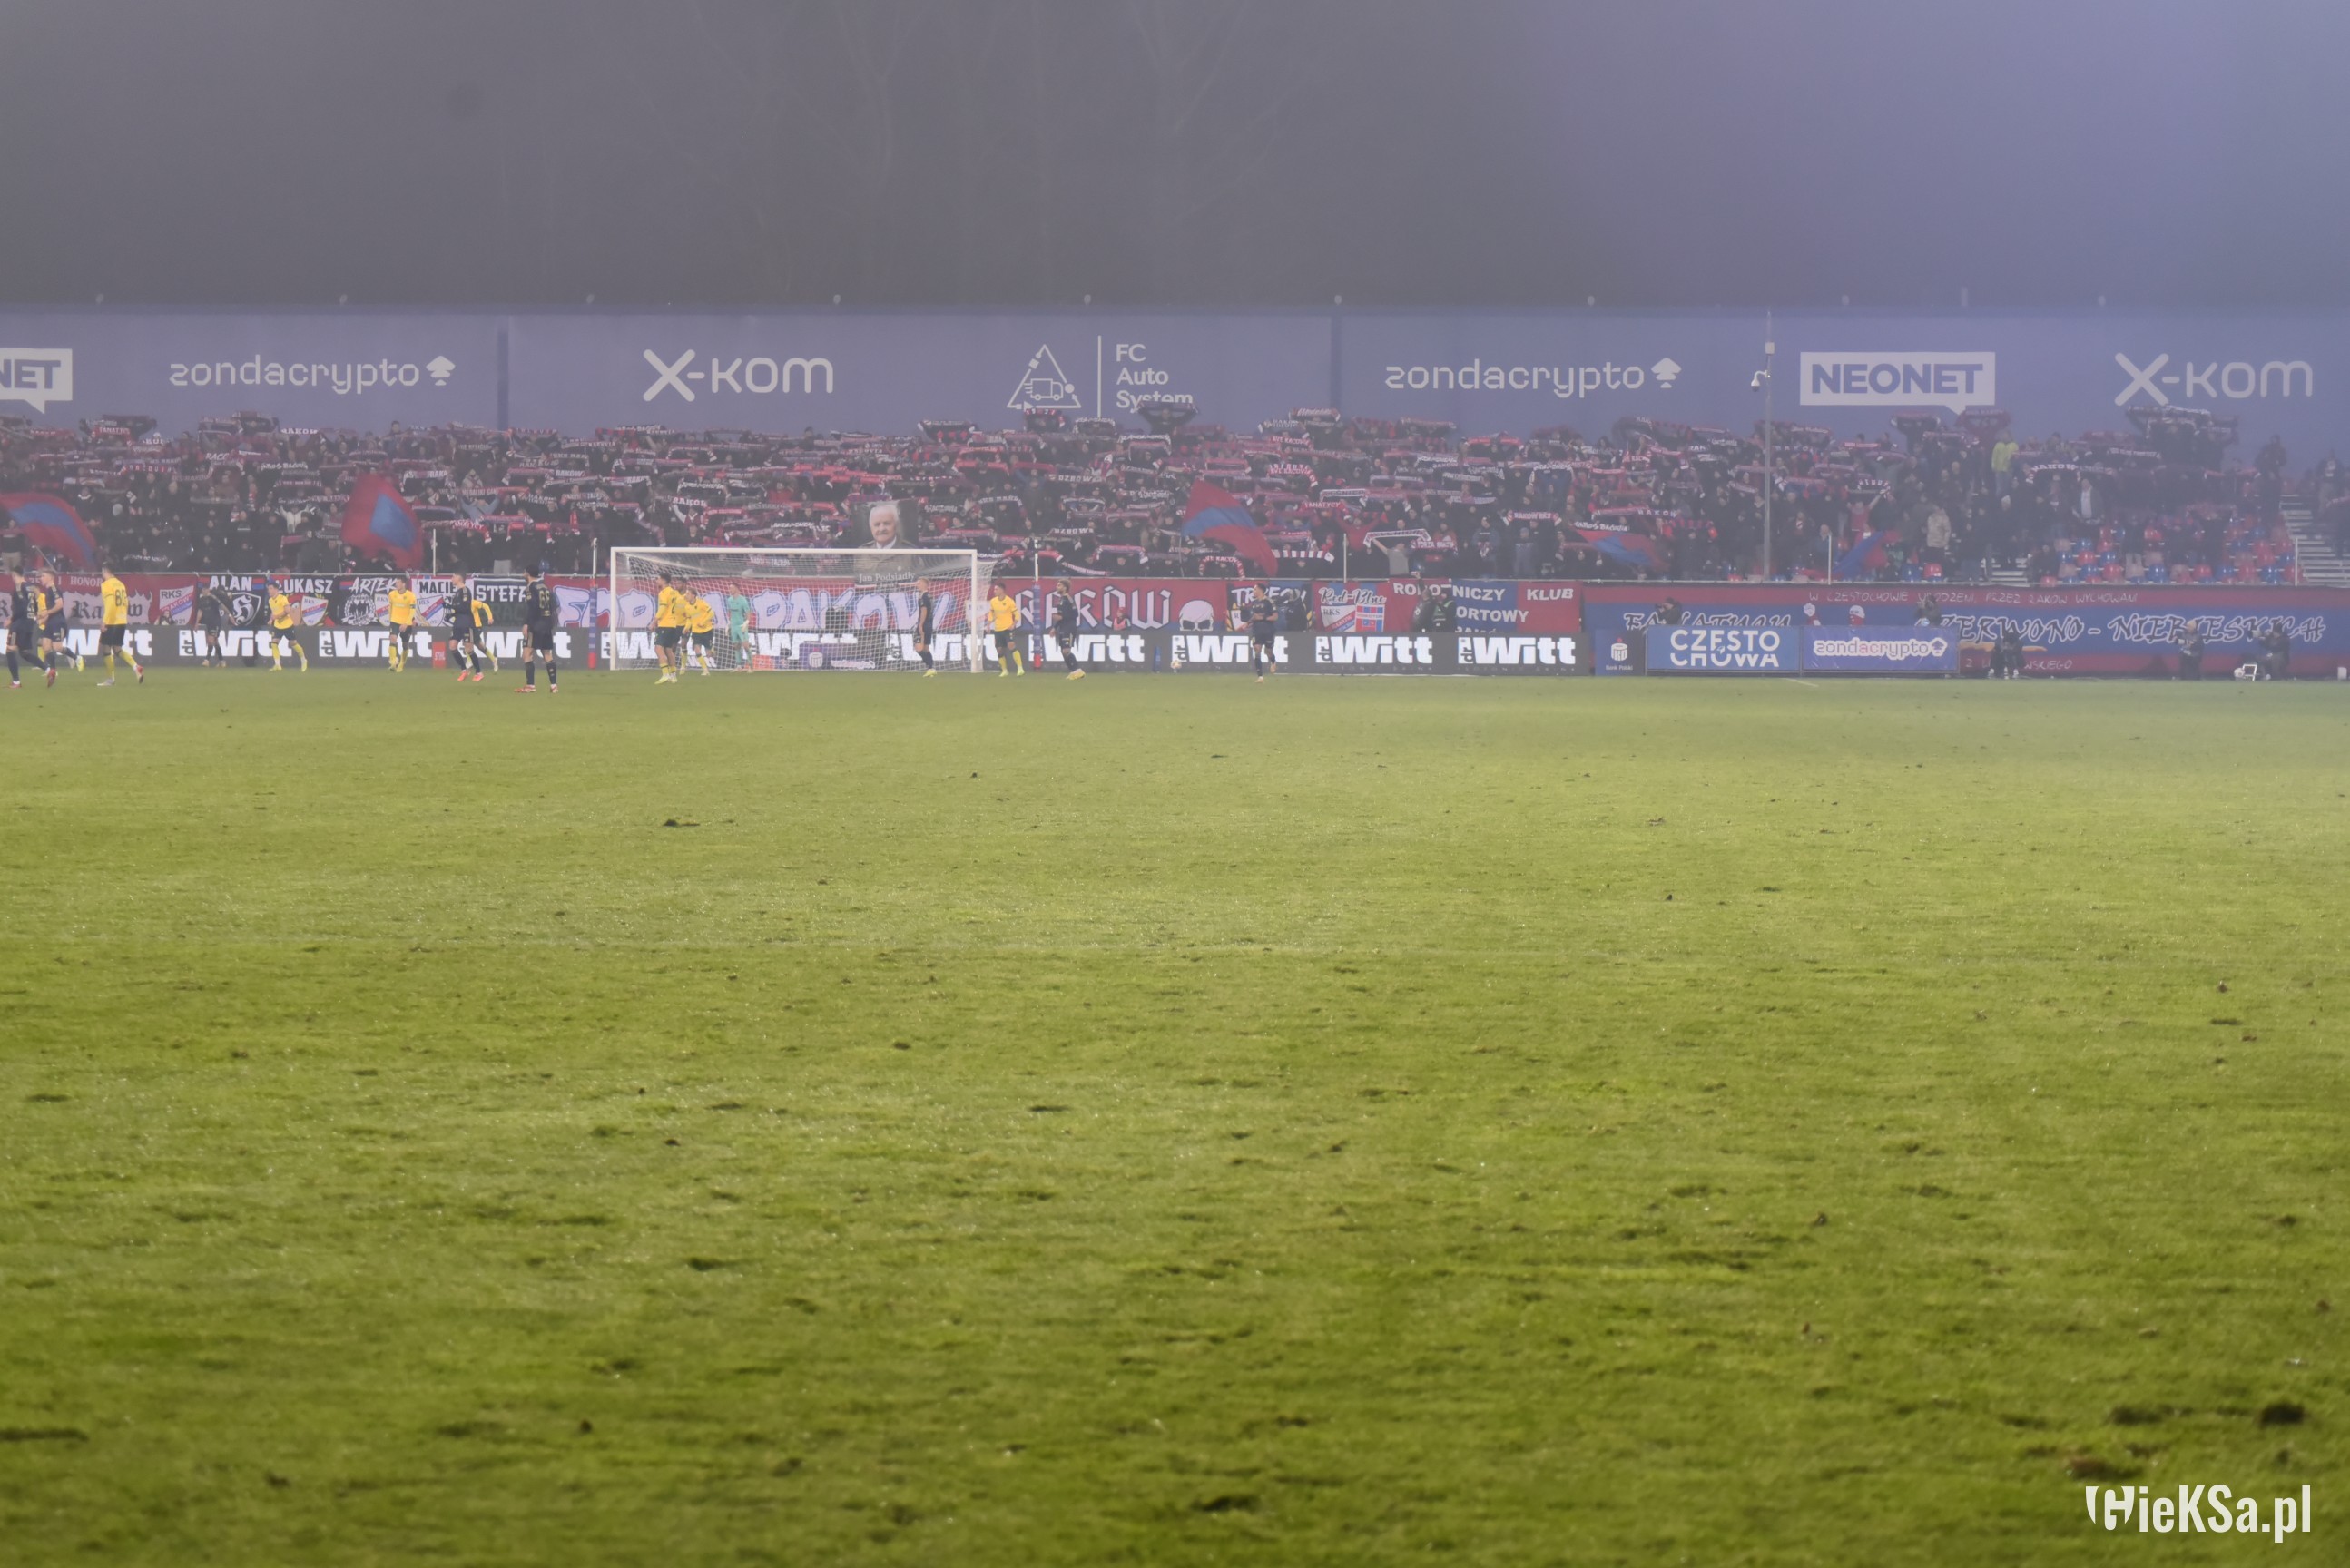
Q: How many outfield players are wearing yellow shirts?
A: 9